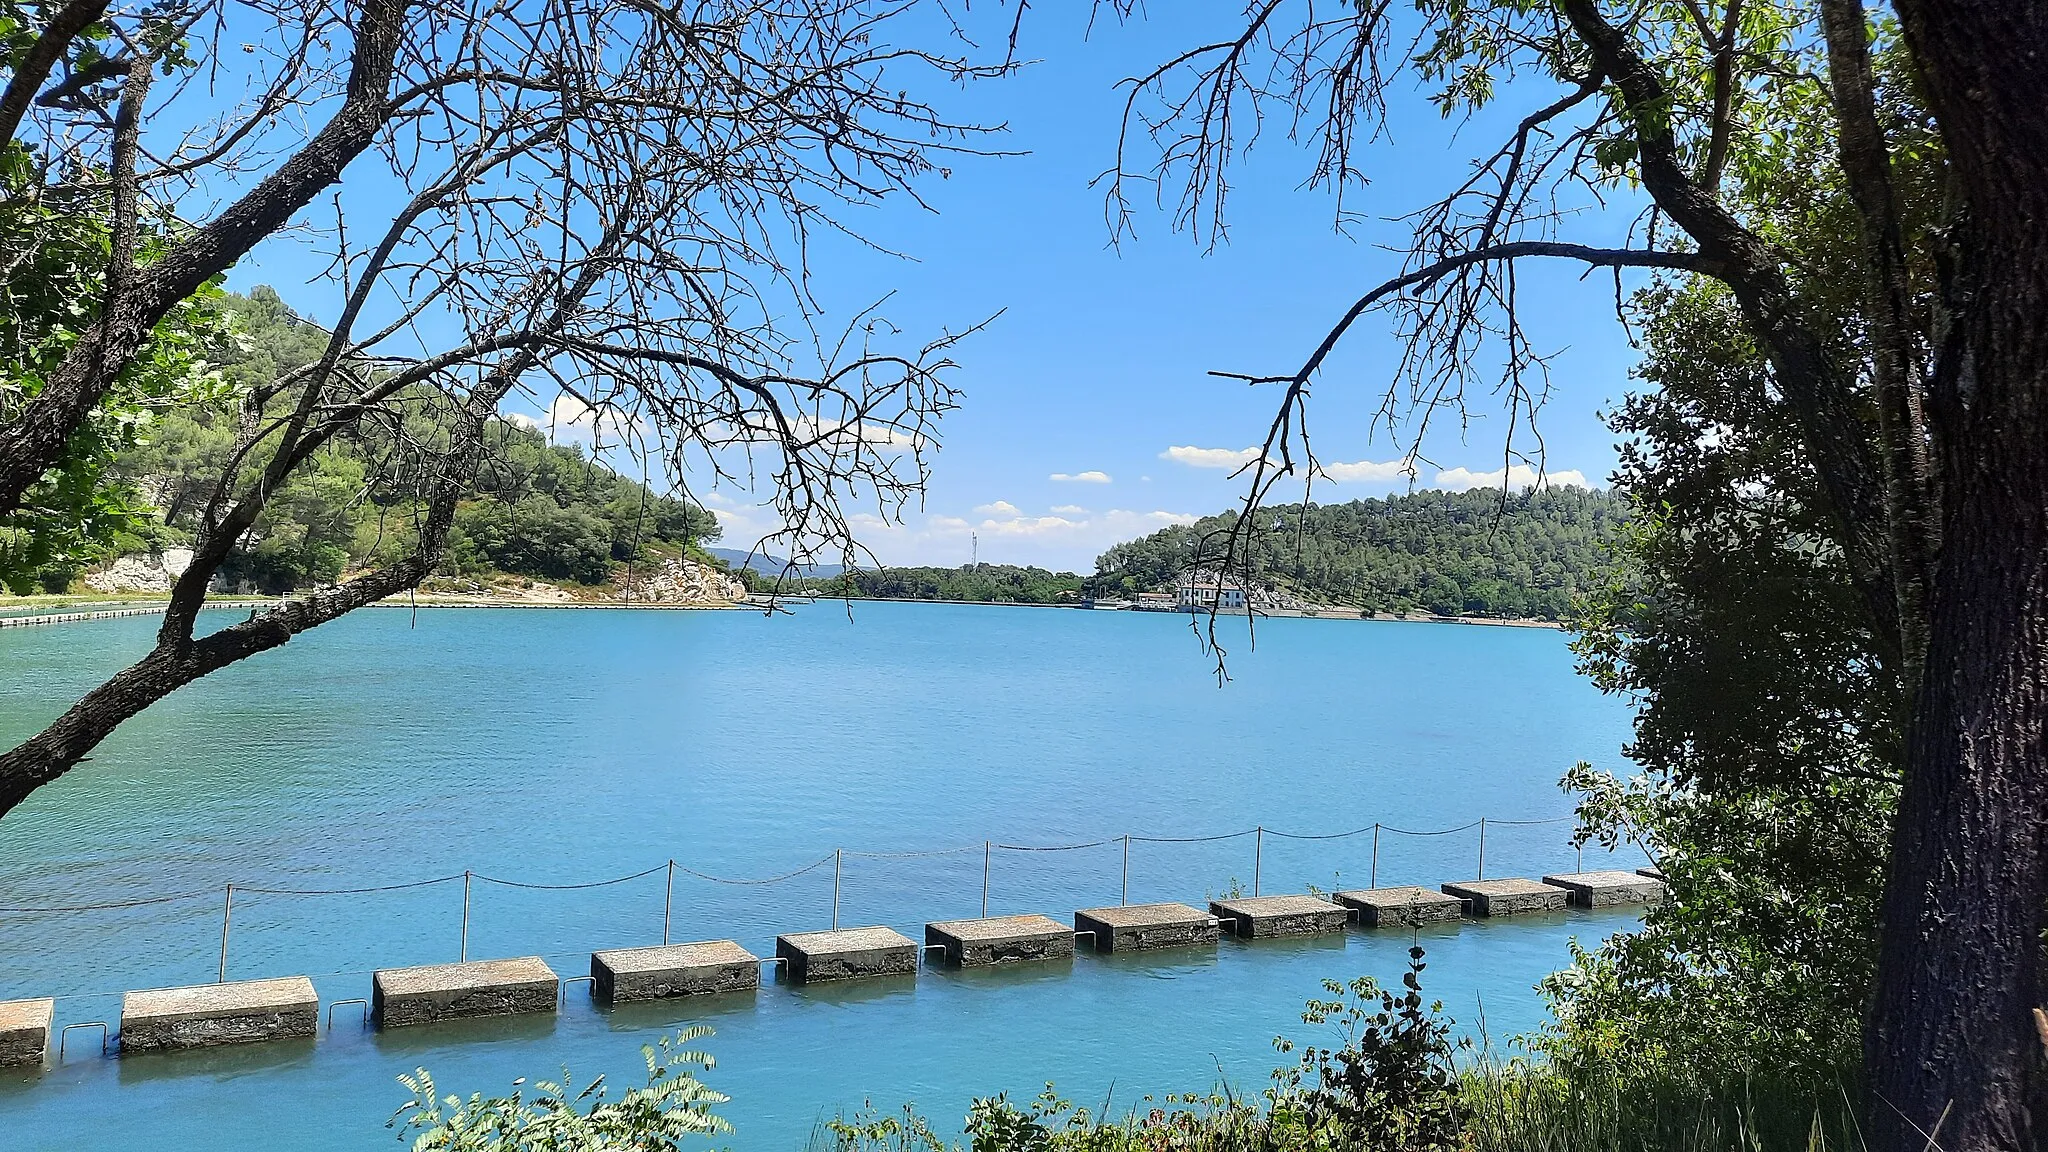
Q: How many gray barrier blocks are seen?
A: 12